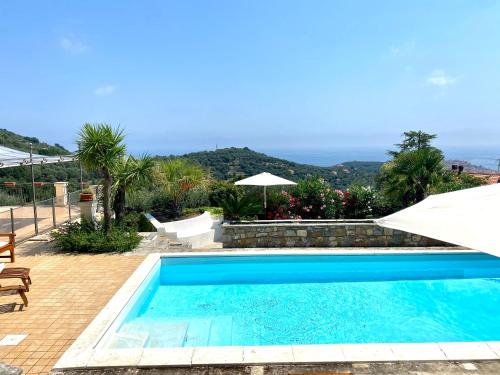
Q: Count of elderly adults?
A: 0